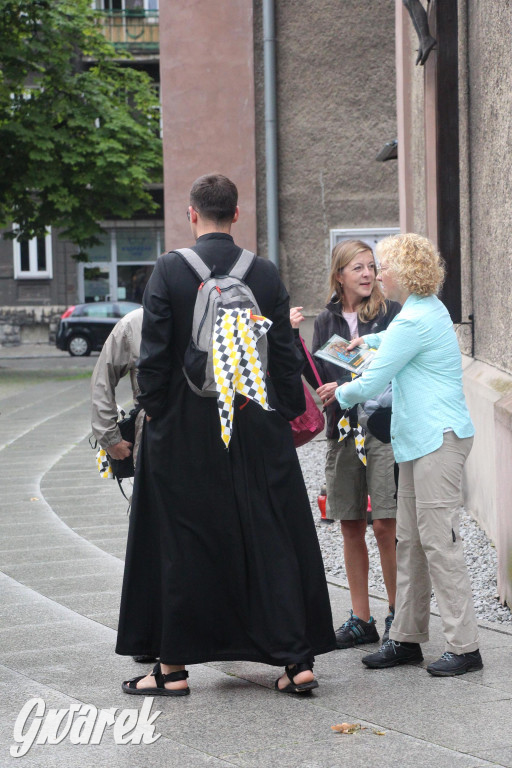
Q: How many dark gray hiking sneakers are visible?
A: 4